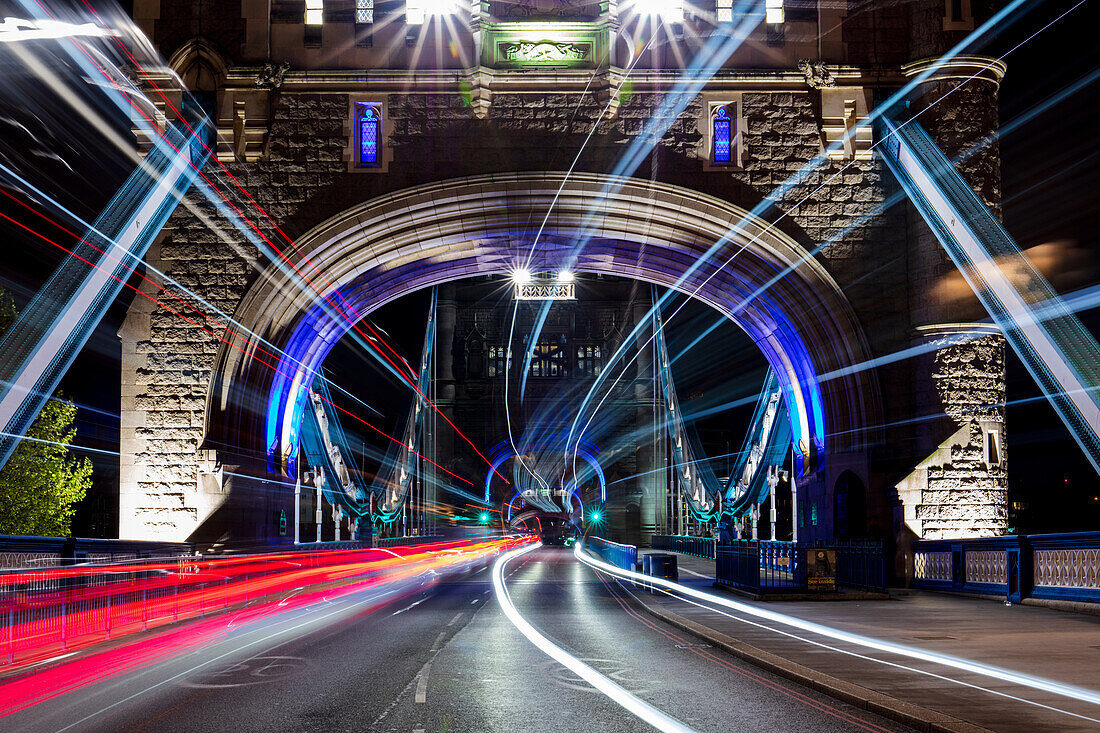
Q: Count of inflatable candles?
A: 0